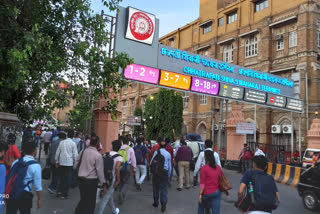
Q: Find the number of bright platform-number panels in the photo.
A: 3